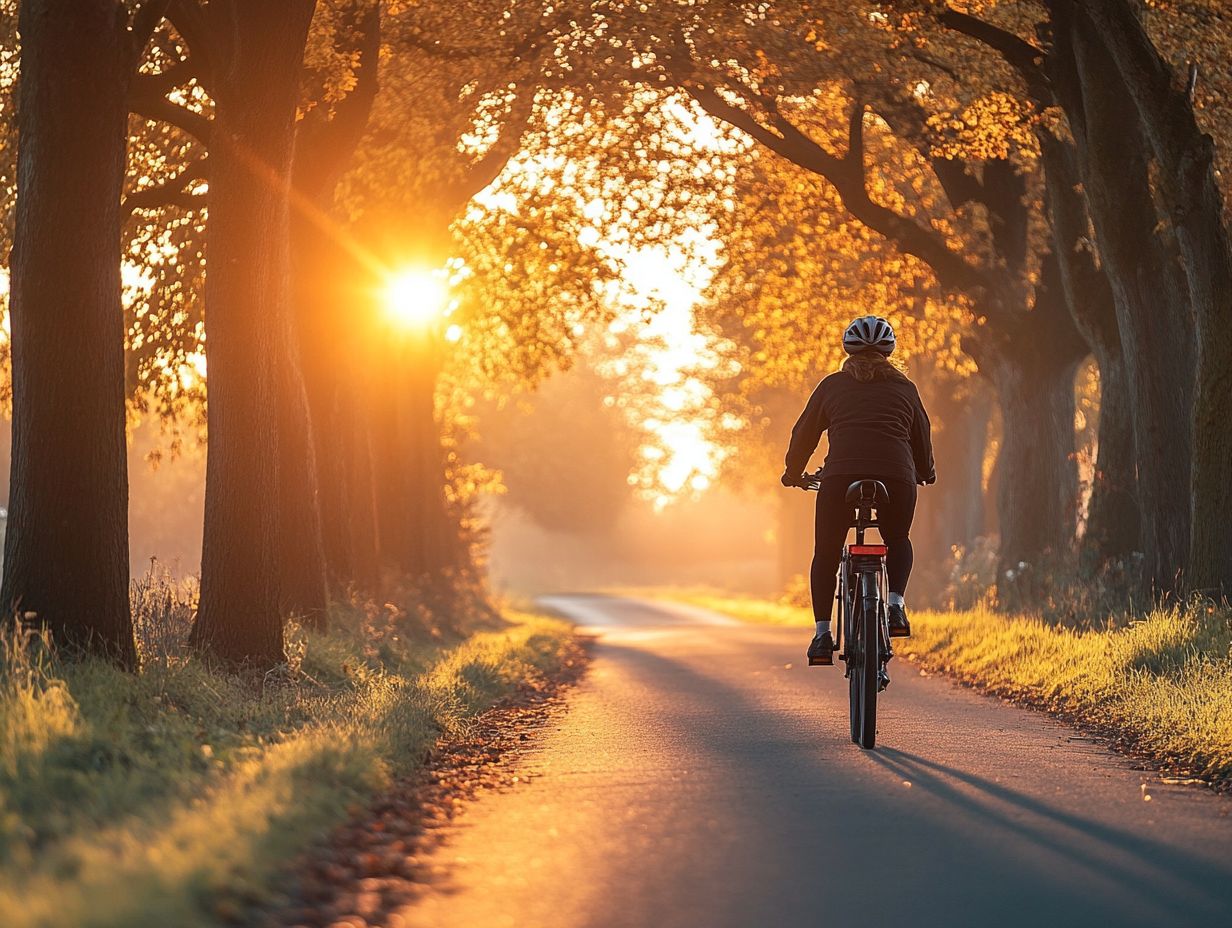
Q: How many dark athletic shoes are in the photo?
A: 2